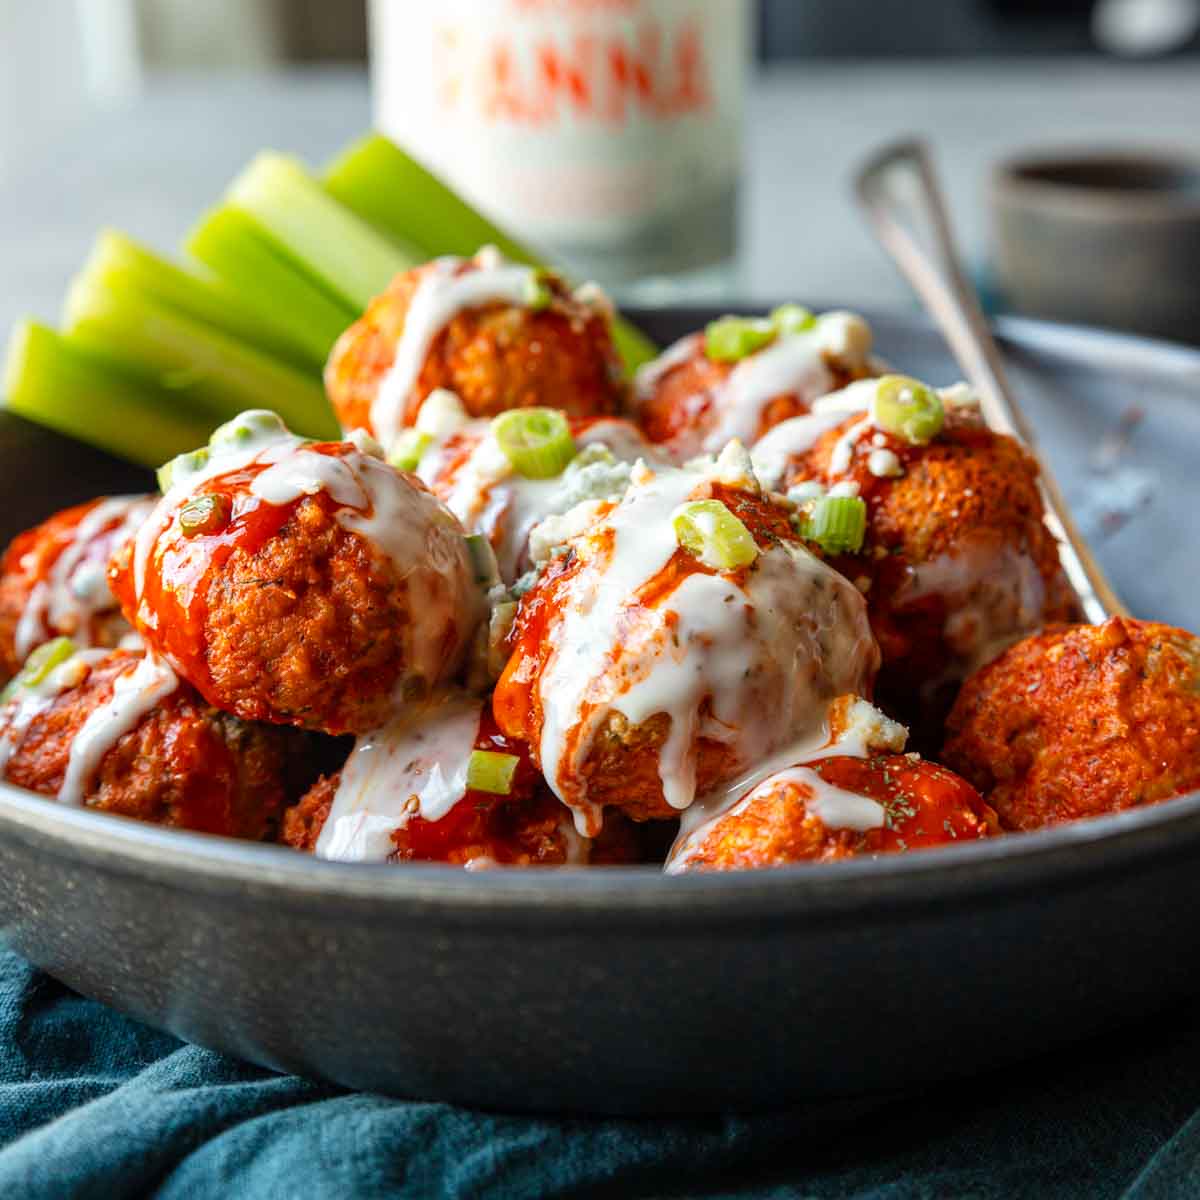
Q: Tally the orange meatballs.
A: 11